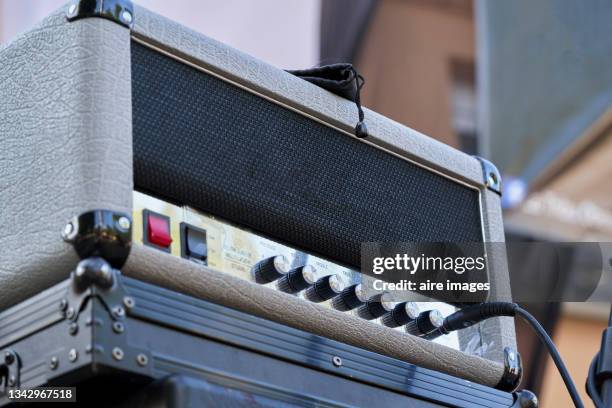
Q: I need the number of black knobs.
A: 7